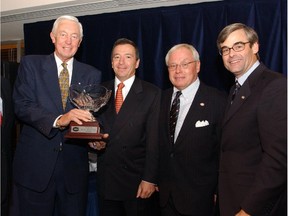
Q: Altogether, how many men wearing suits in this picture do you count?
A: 4